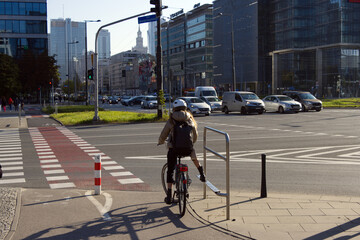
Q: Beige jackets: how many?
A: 1